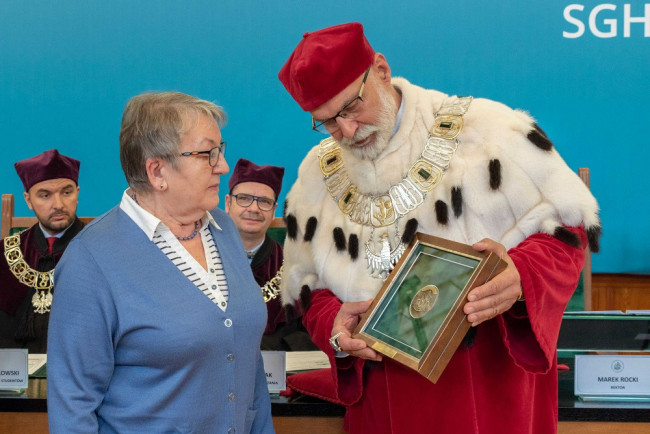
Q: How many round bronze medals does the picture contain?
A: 1